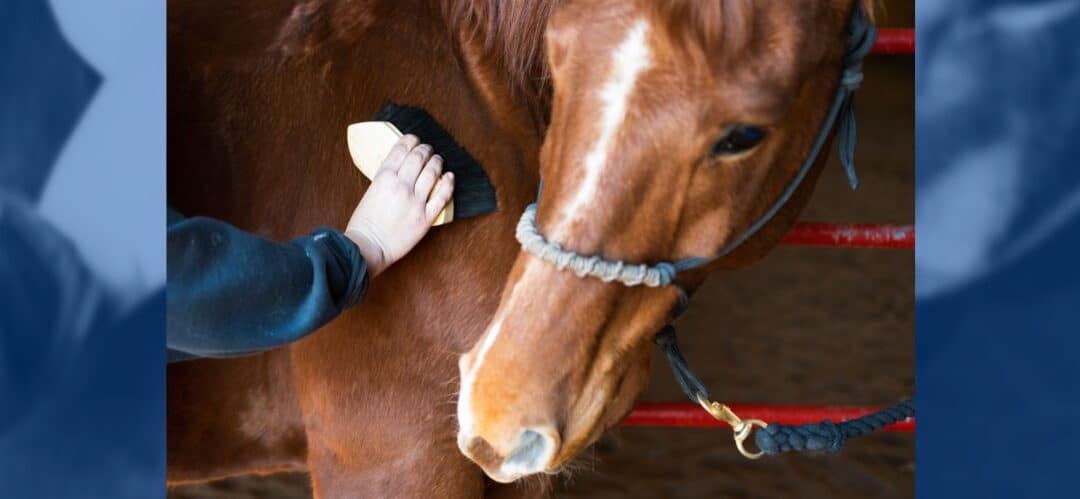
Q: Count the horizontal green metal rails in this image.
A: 0